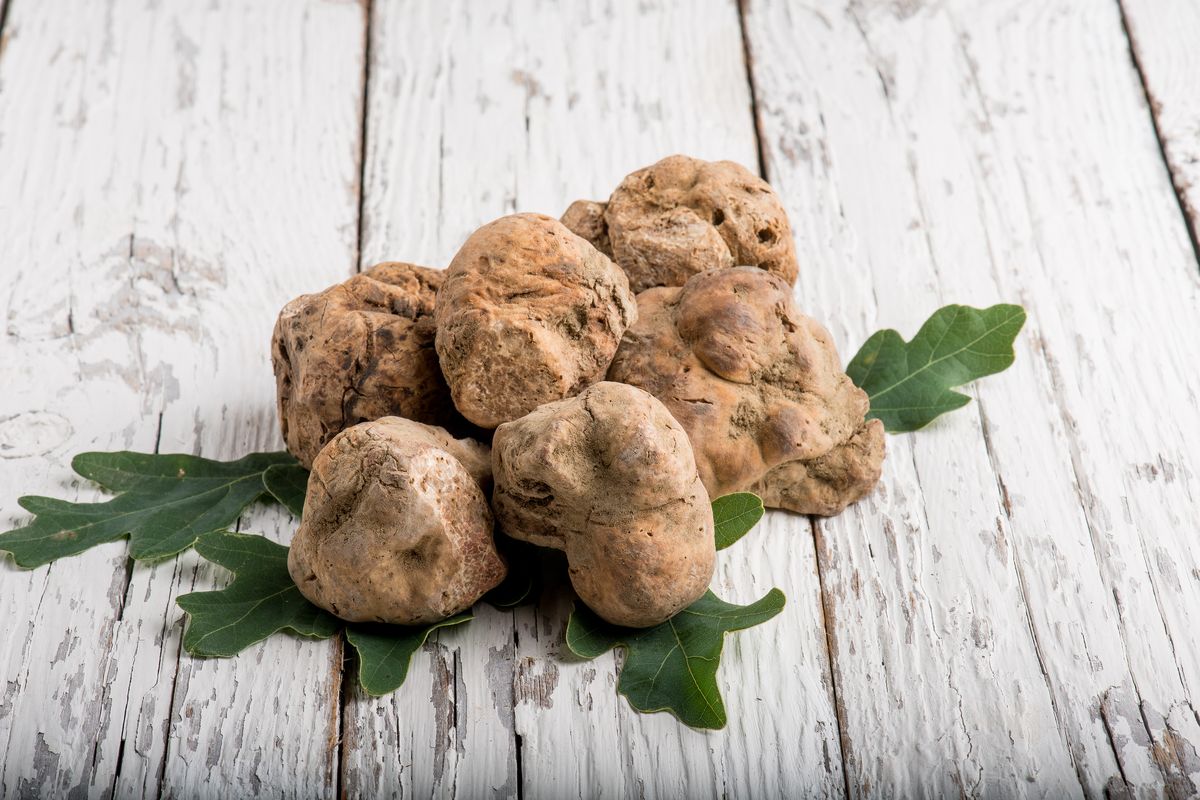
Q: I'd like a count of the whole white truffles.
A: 6